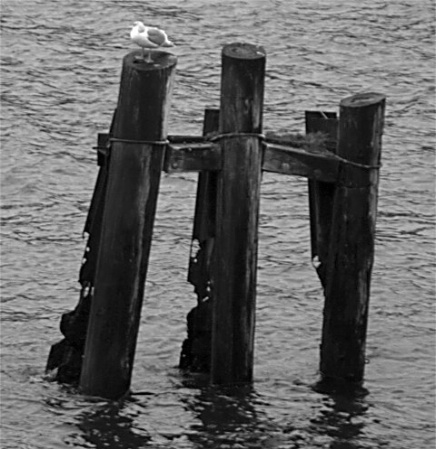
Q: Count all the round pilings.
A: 3